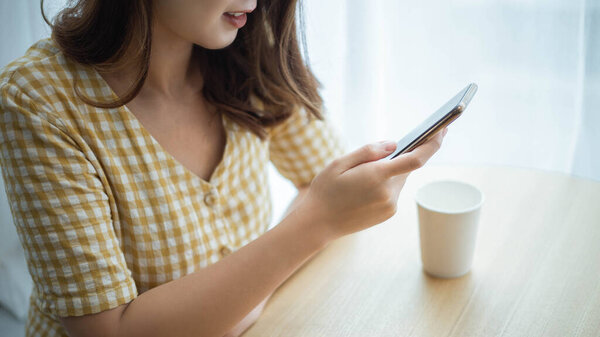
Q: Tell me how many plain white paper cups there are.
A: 1